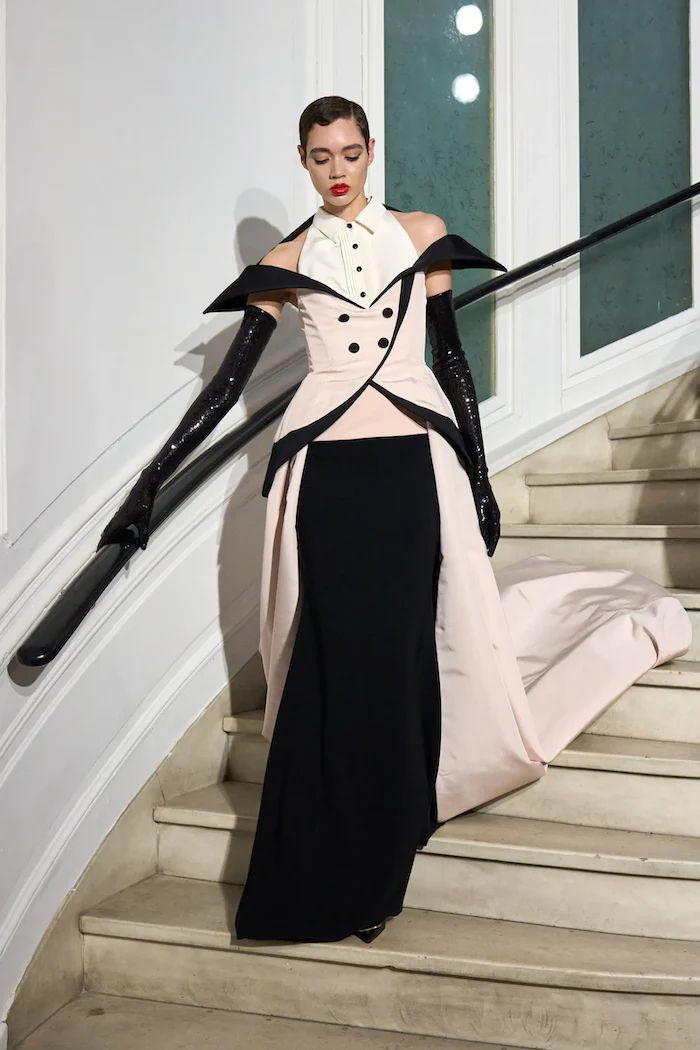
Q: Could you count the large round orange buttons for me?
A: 0